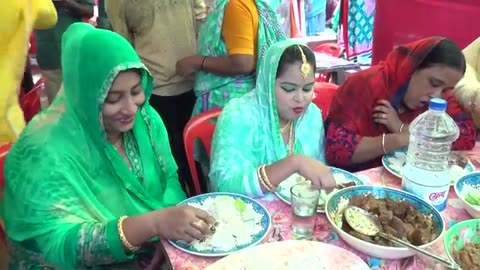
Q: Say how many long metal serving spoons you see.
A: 1